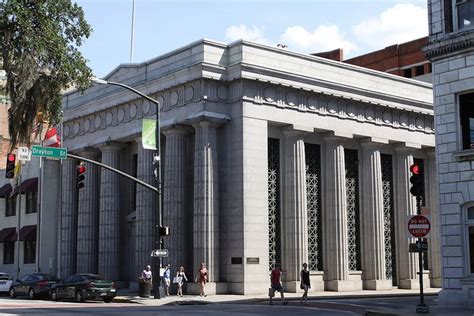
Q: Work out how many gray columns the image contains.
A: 11